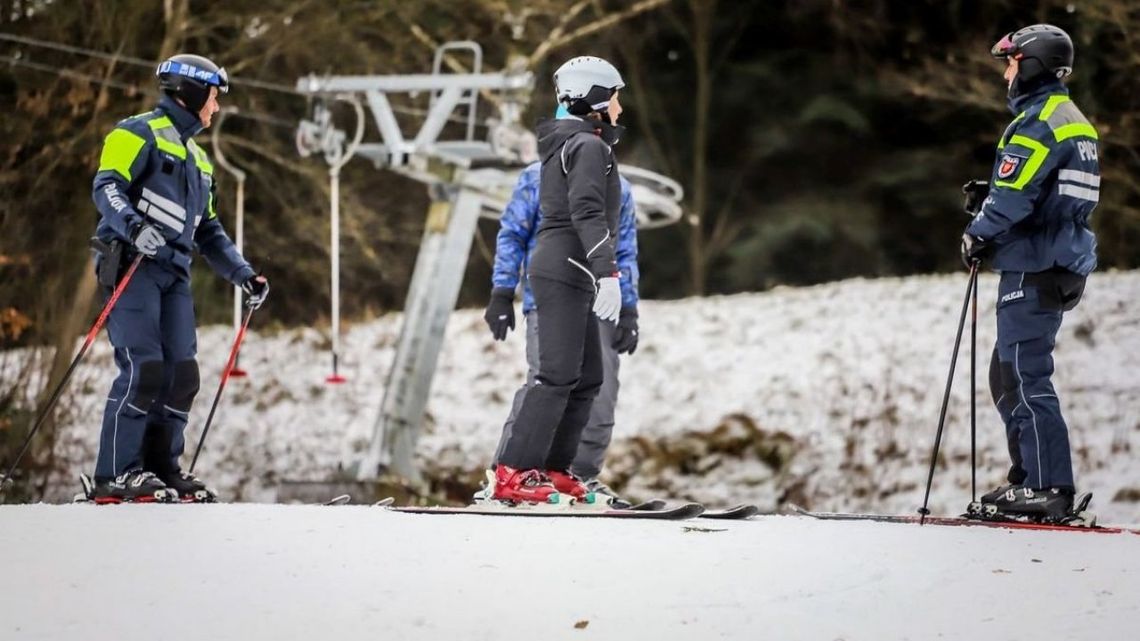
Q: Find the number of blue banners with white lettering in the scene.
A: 0